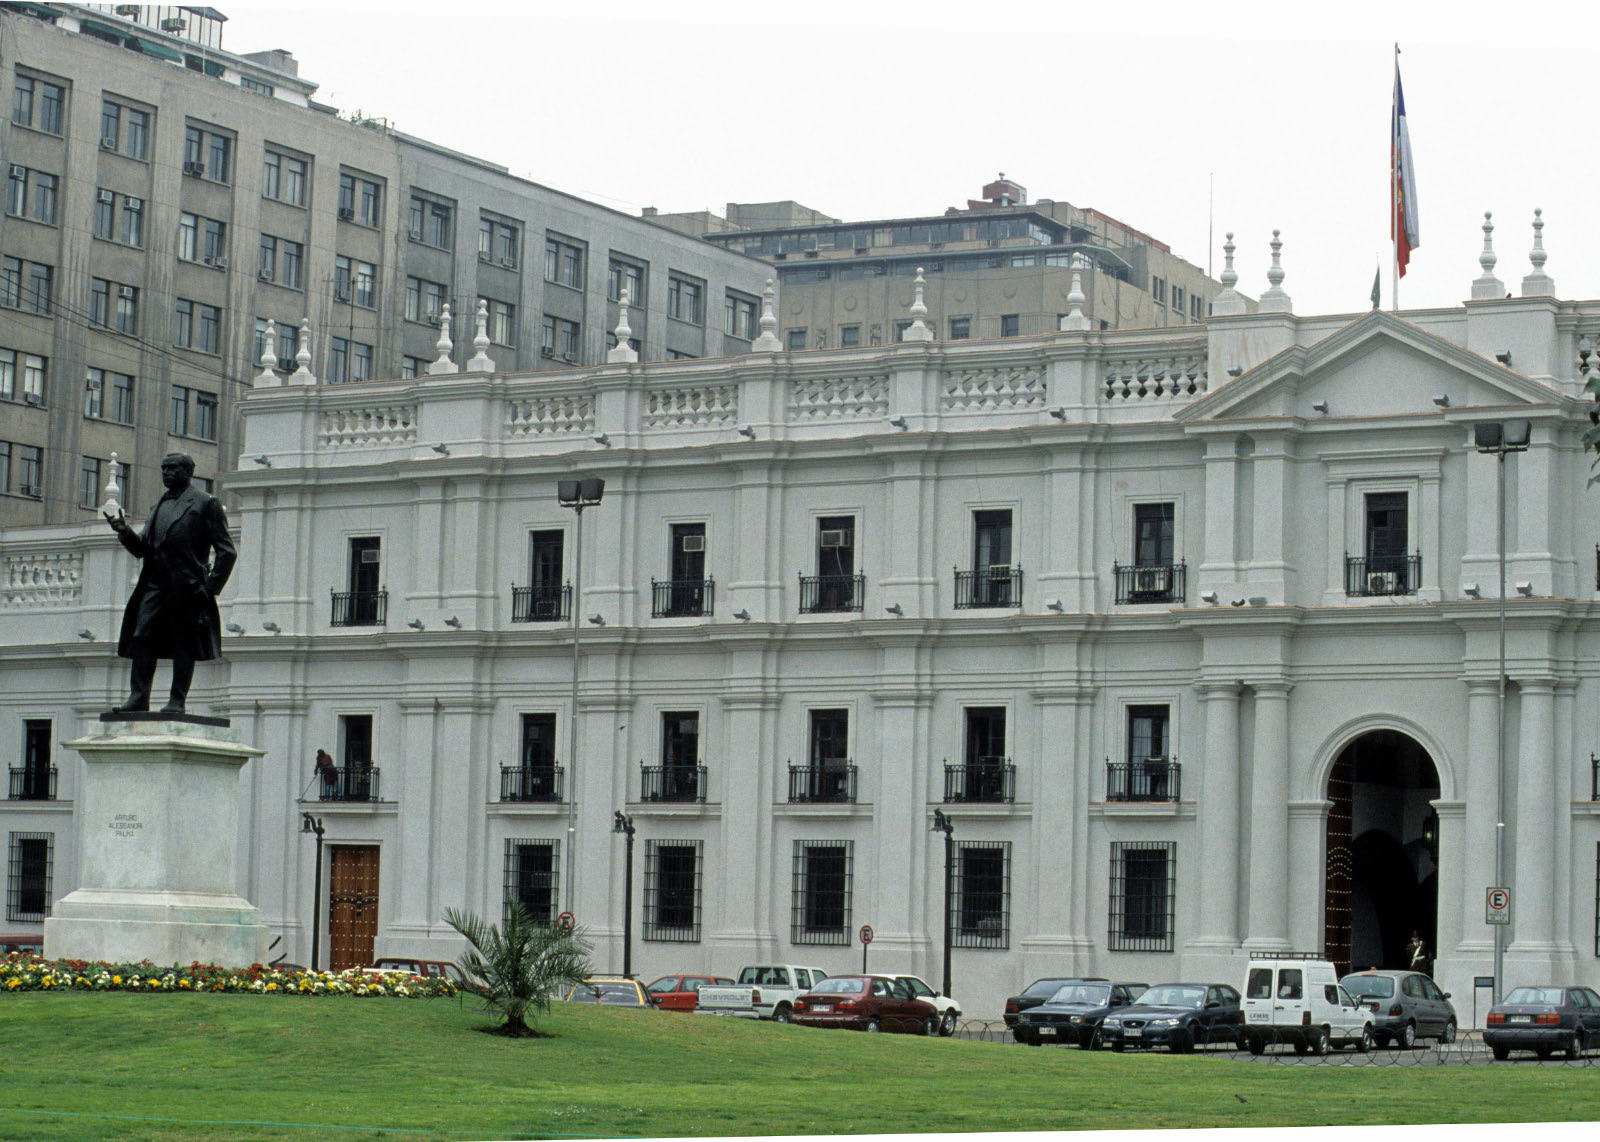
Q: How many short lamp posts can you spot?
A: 3